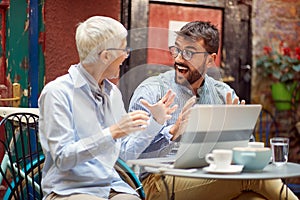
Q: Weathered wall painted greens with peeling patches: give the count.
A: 1